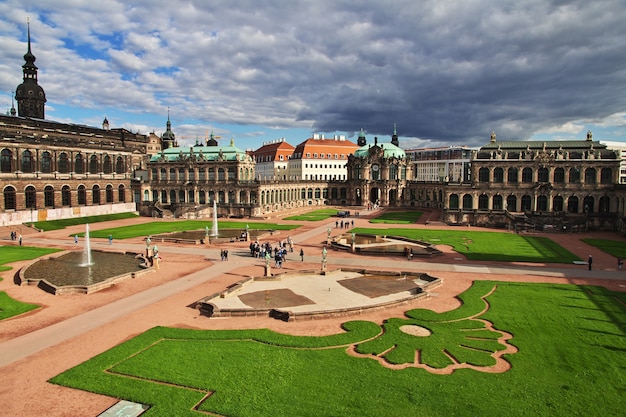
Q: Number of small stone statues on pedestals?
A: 8